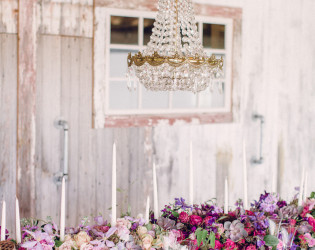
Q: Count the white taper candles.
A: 11